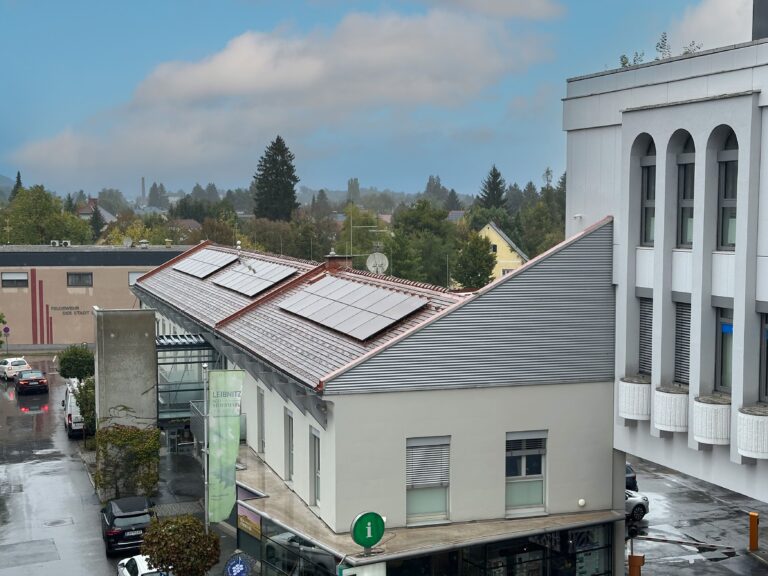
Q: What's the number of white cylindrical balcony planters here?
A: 4